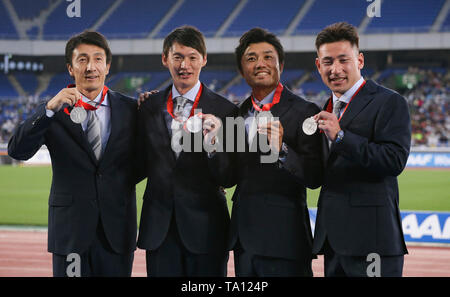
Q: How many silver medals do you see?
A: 4